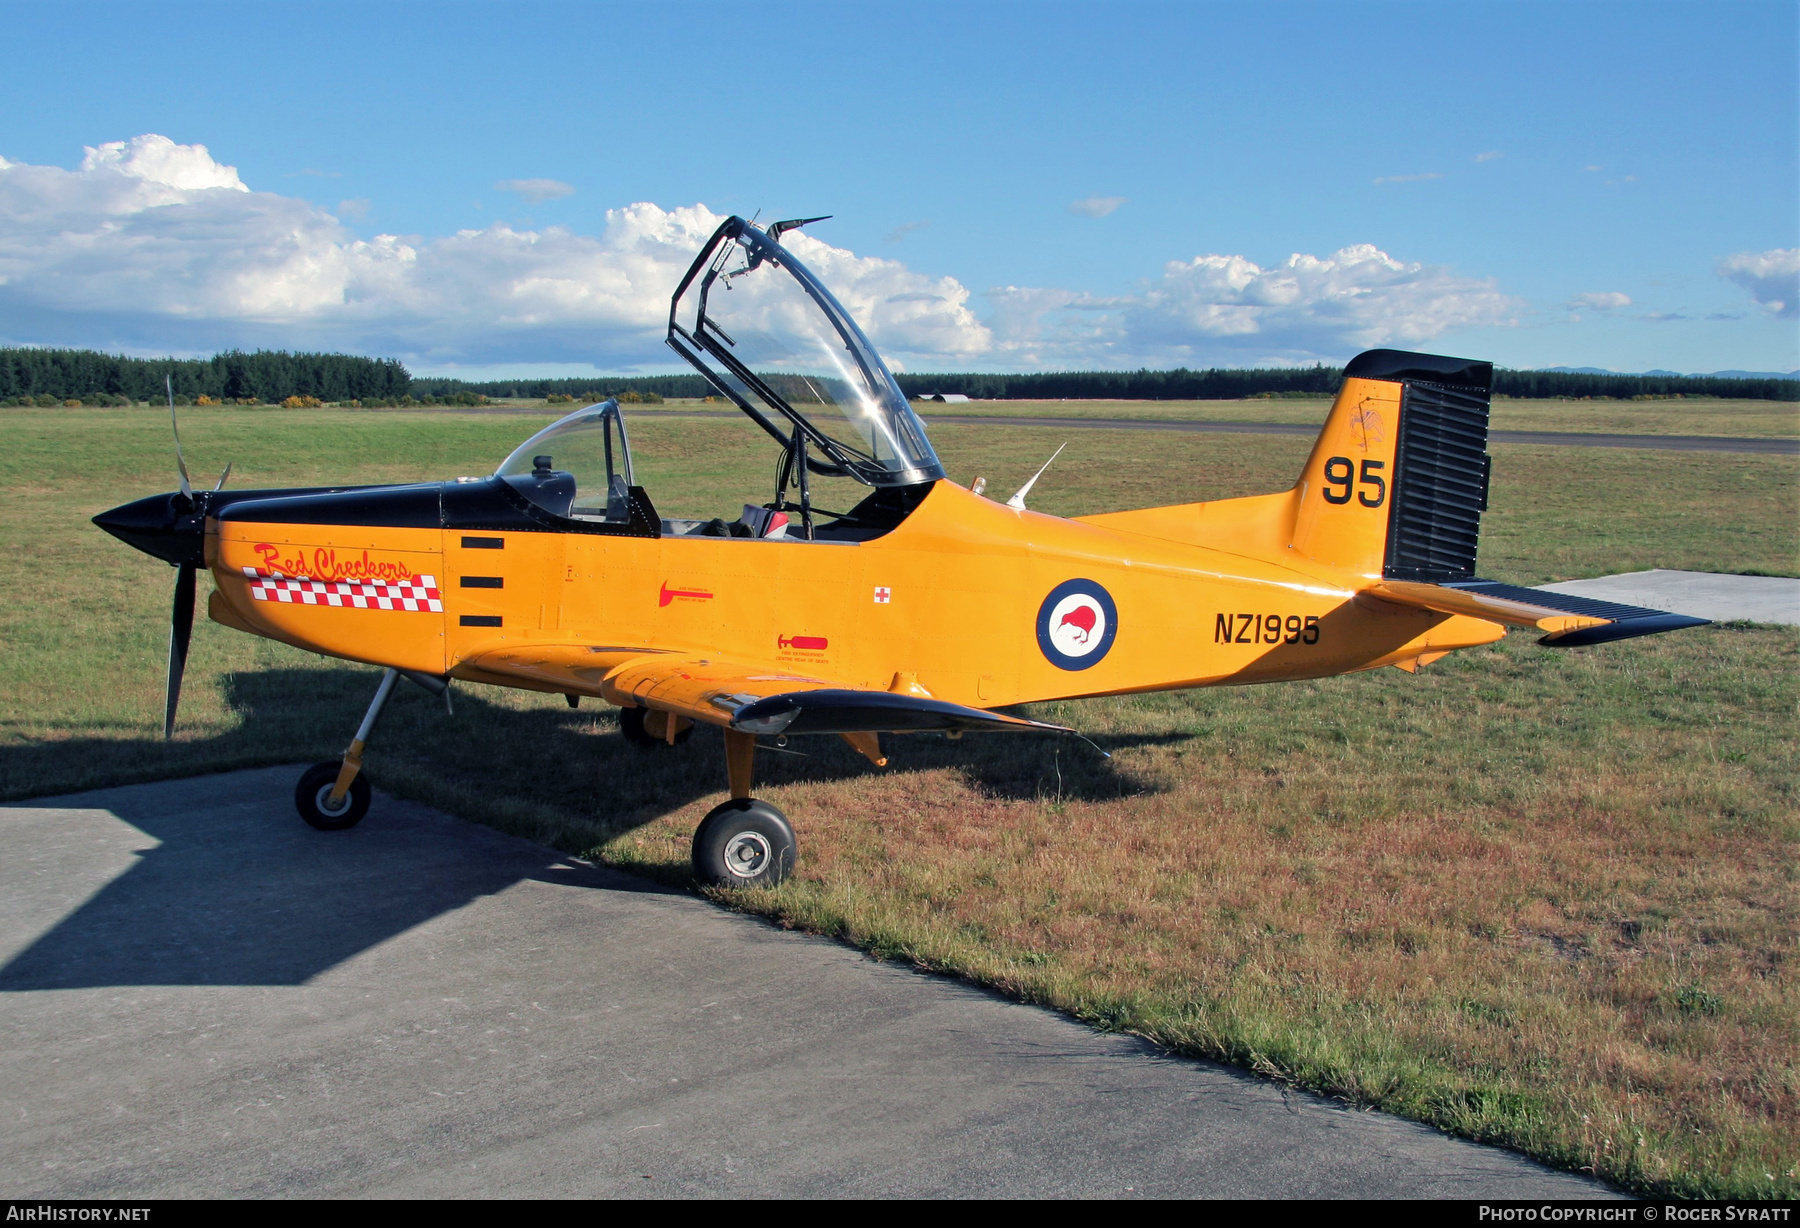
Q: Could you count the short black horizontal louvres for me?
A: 3